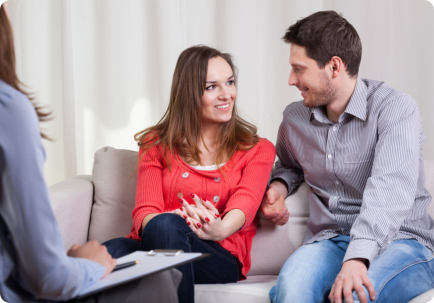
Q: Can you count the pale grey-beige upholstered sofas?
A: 1